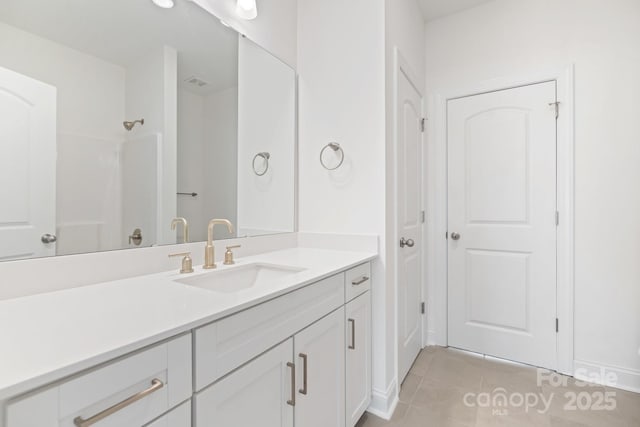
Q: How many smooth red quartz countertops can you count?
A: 0